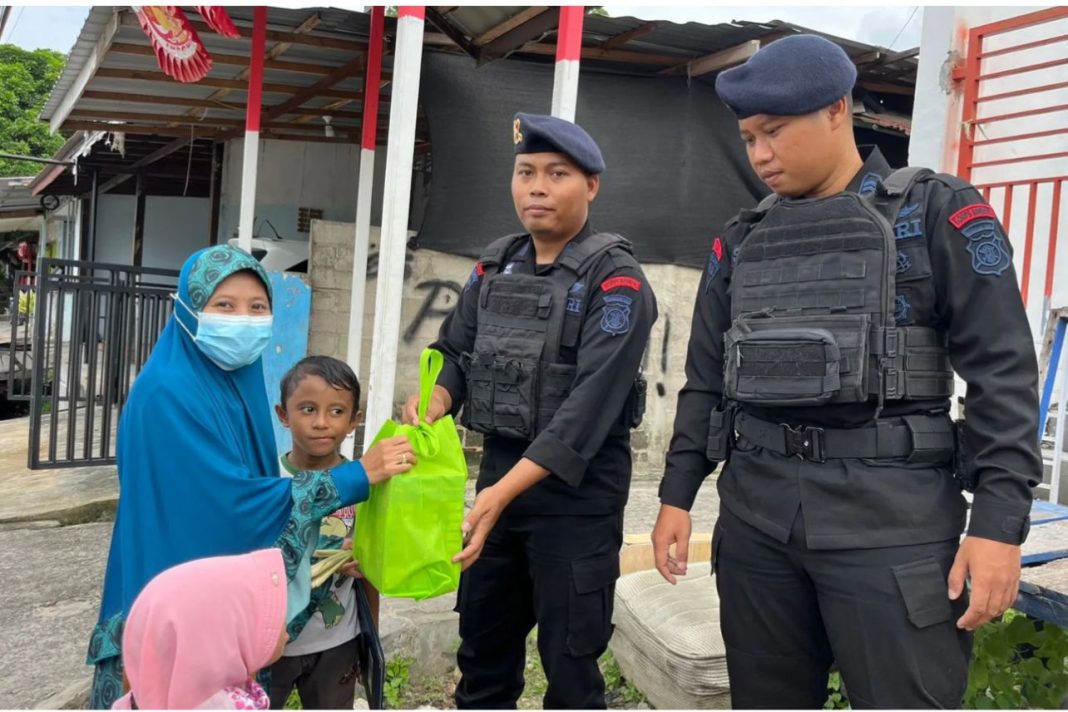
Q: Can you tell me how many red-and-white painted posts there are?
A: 4